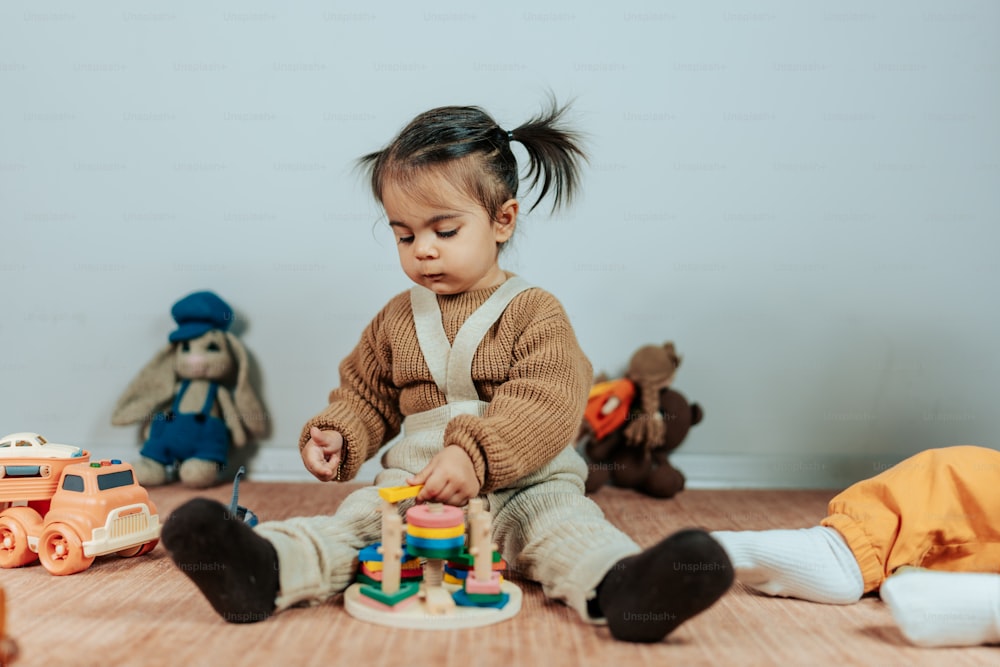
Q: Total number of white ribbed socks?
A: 2